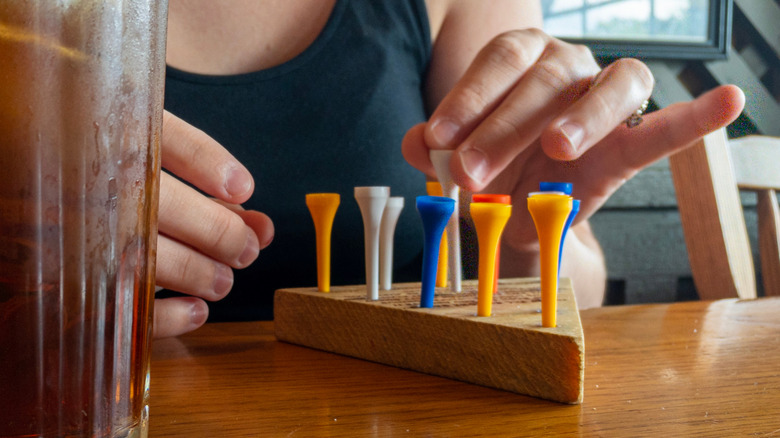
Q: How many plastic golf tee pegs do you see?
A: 12